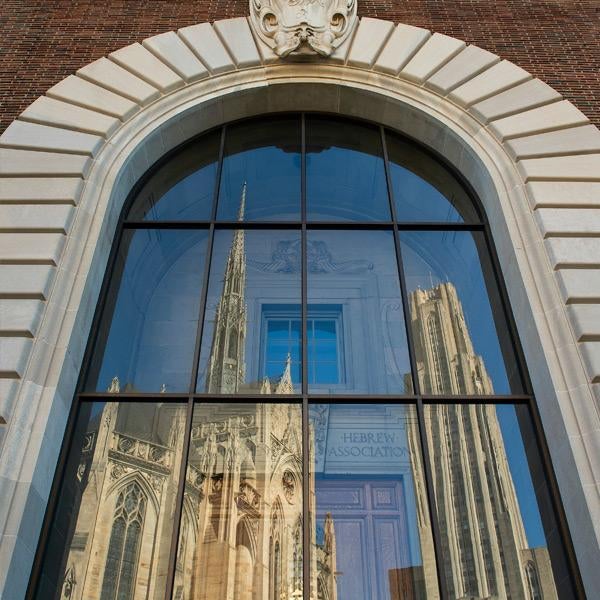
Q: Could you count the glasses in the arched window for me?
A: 12